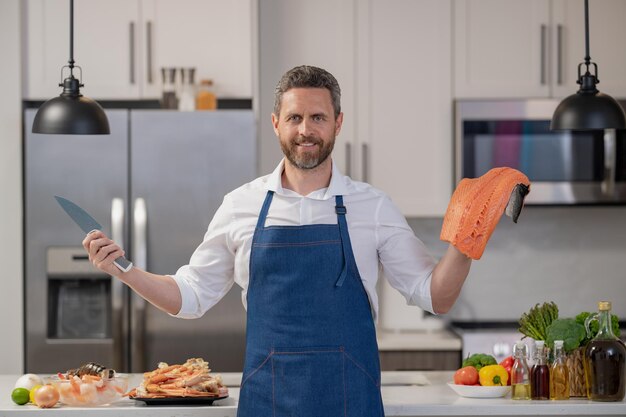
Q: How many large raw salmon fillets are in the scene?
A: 1